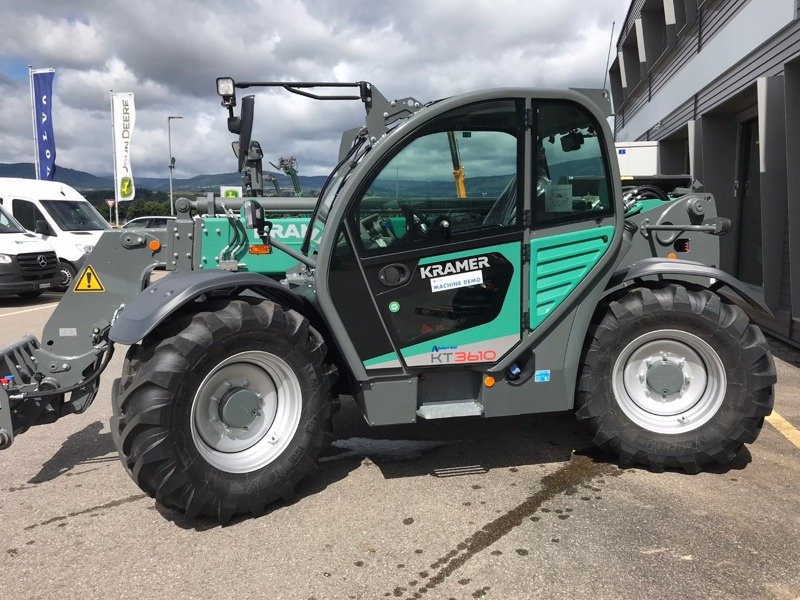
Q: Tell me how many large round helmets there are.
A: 0